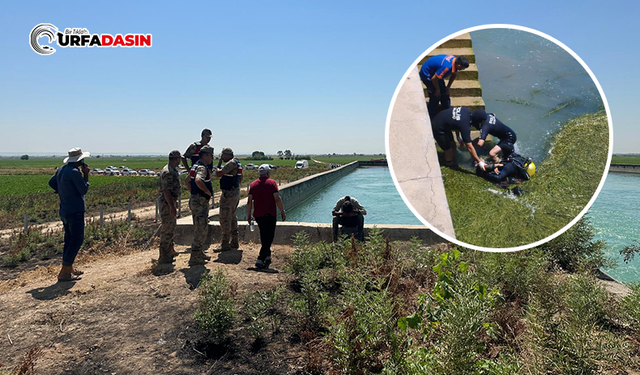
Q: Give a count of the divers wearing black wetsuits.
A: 3